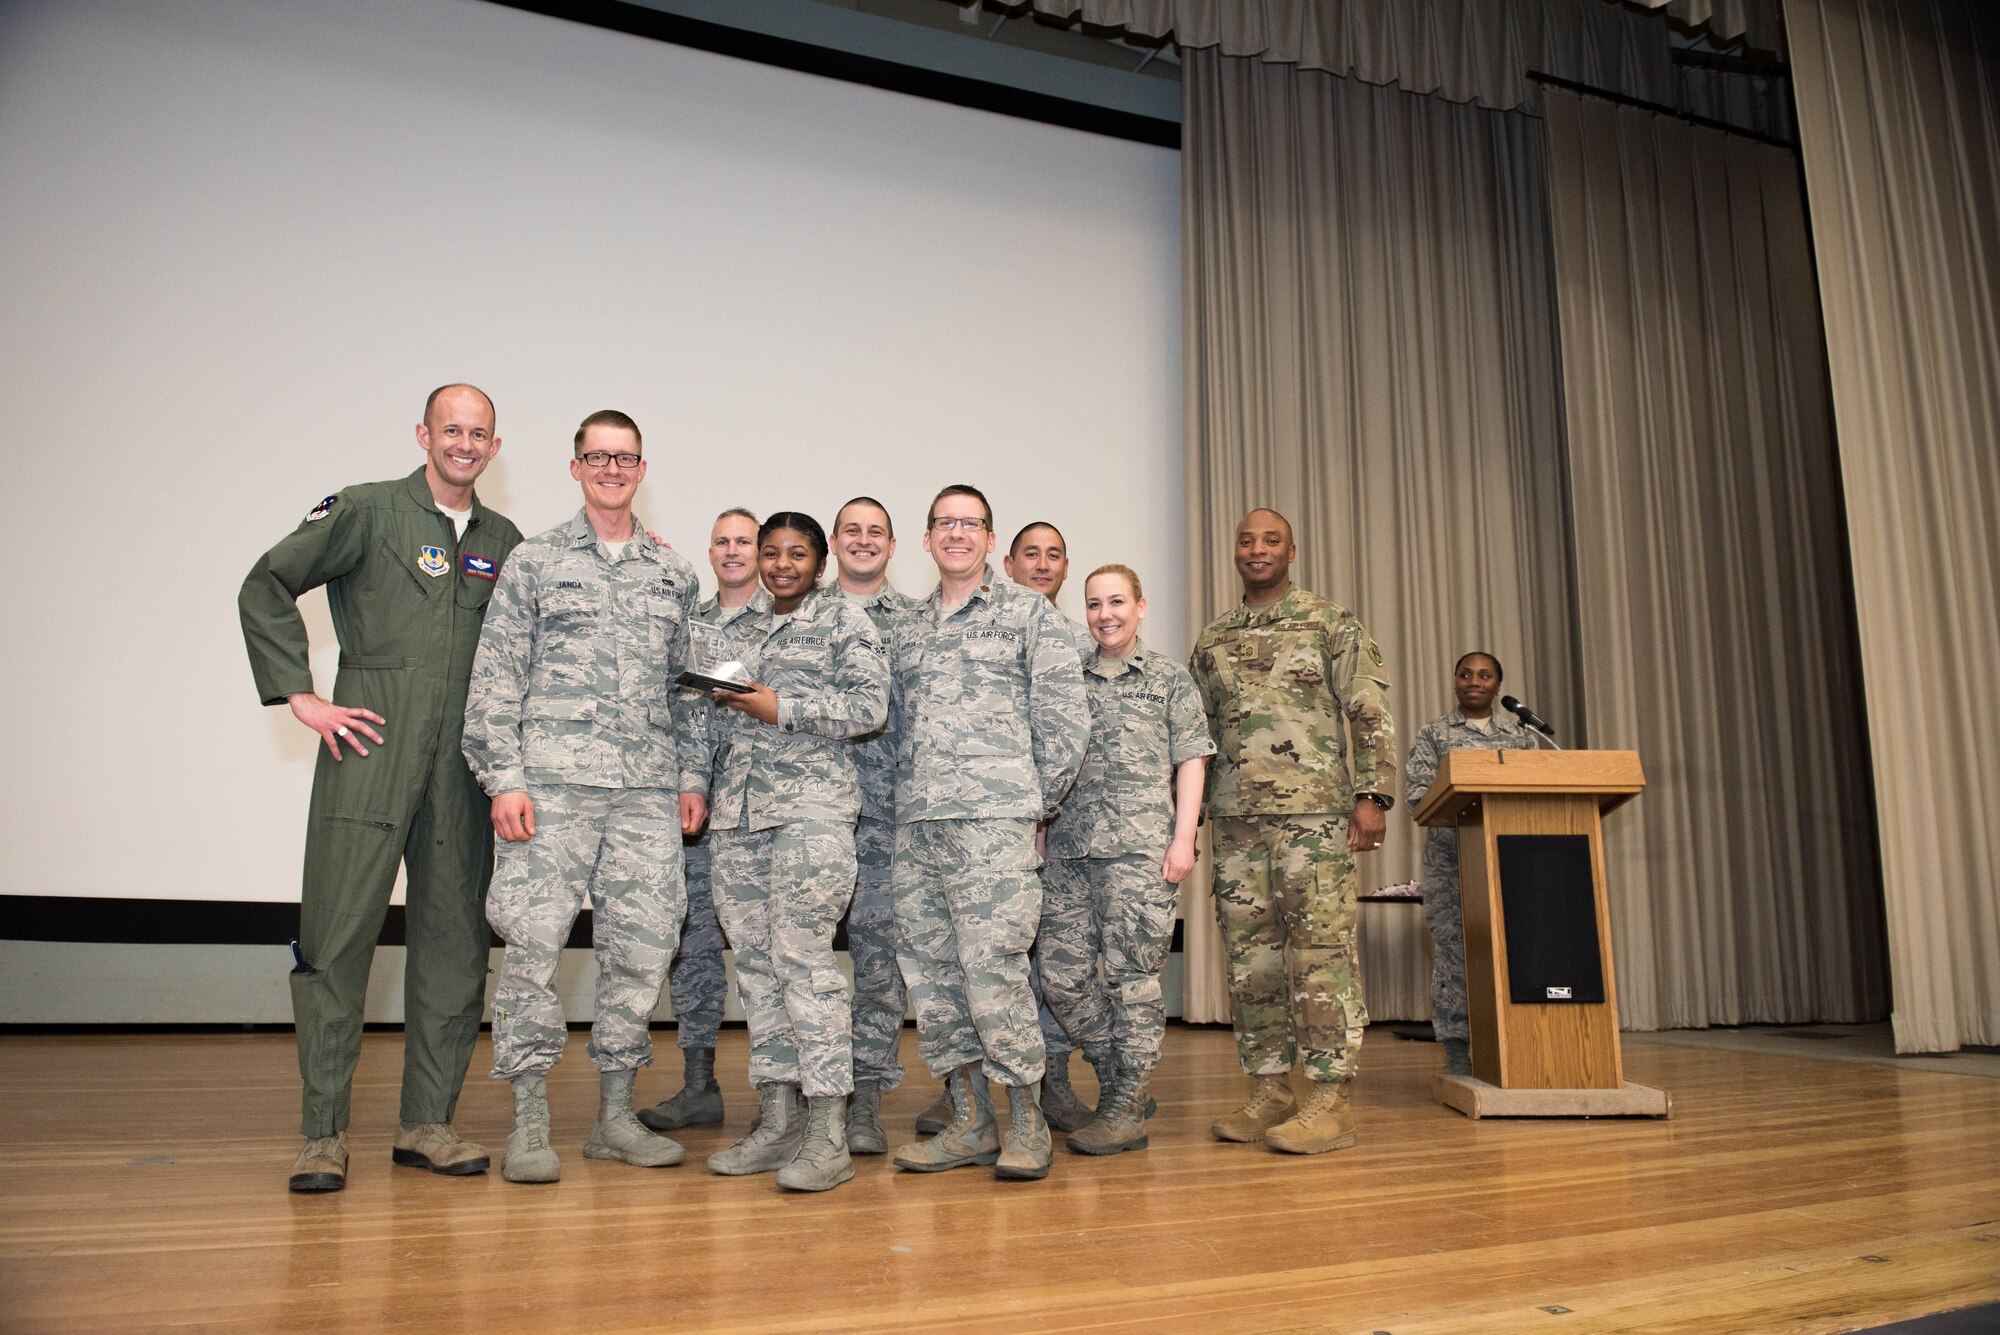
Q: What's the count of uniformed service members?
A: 10